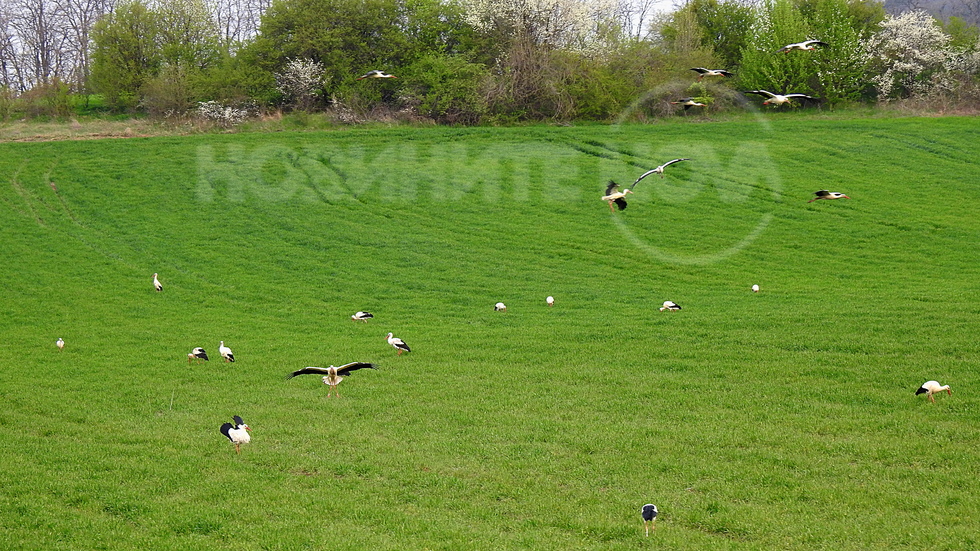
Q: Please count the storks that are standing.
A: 13